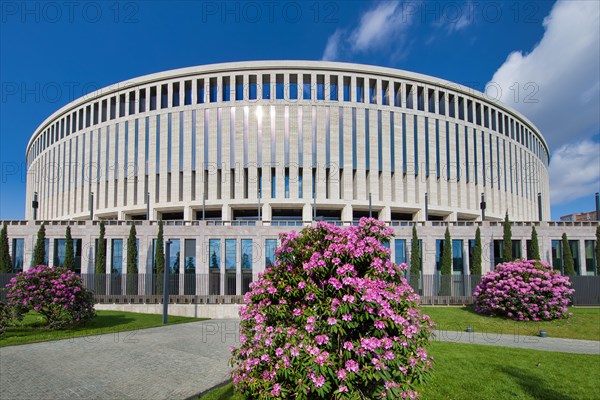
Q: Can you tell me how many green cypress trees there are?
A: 13